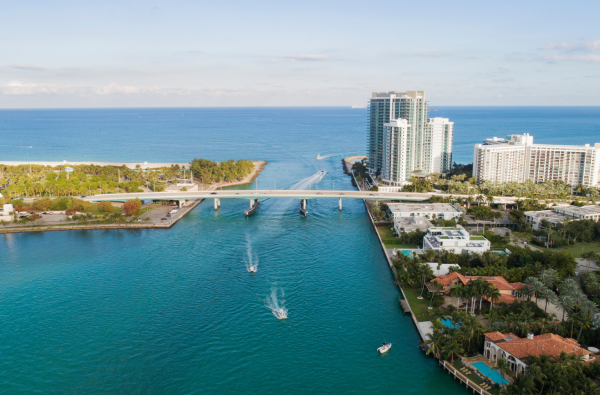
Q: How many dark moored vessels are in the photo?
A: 2